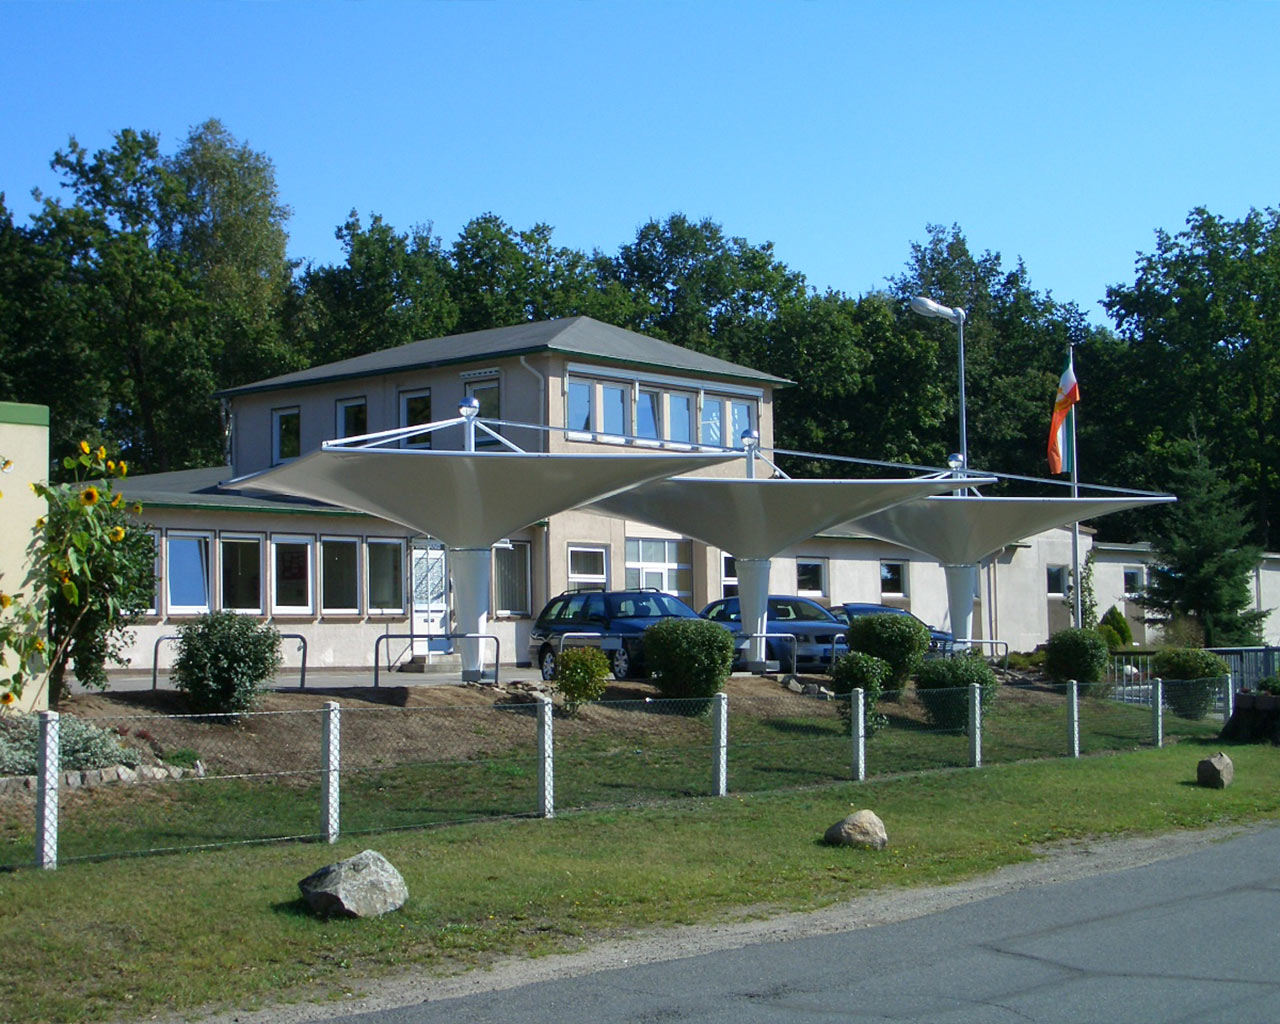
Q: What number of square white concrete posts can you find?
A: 9